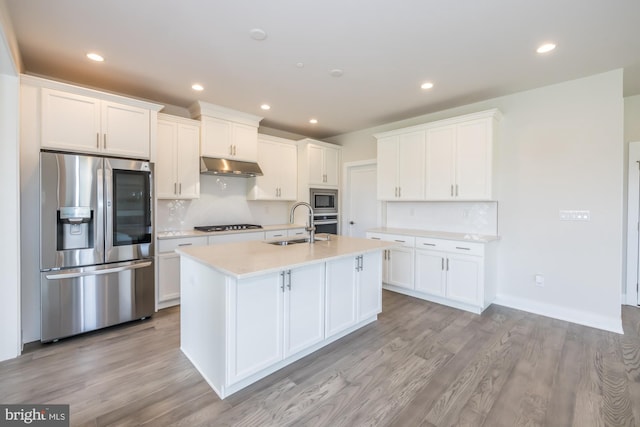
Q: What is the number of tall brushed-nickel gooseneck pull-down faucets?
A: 1